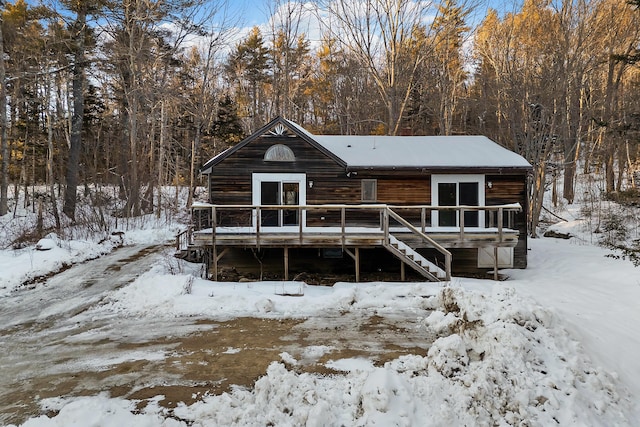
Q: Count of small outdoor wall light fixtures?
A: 2